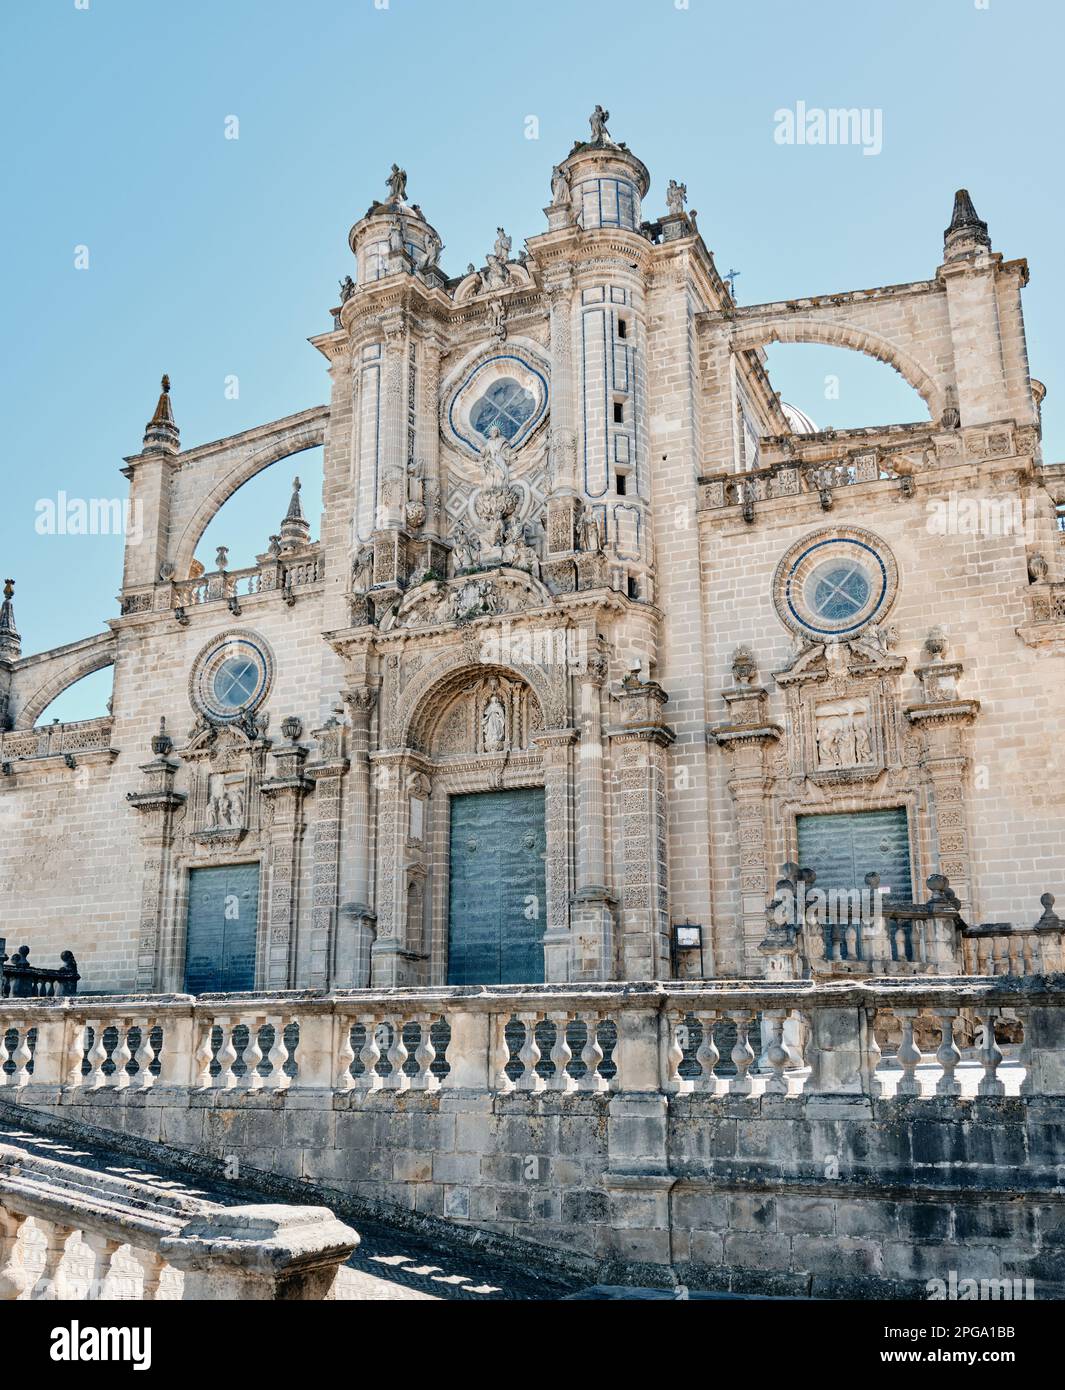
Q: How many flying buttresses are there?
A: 3